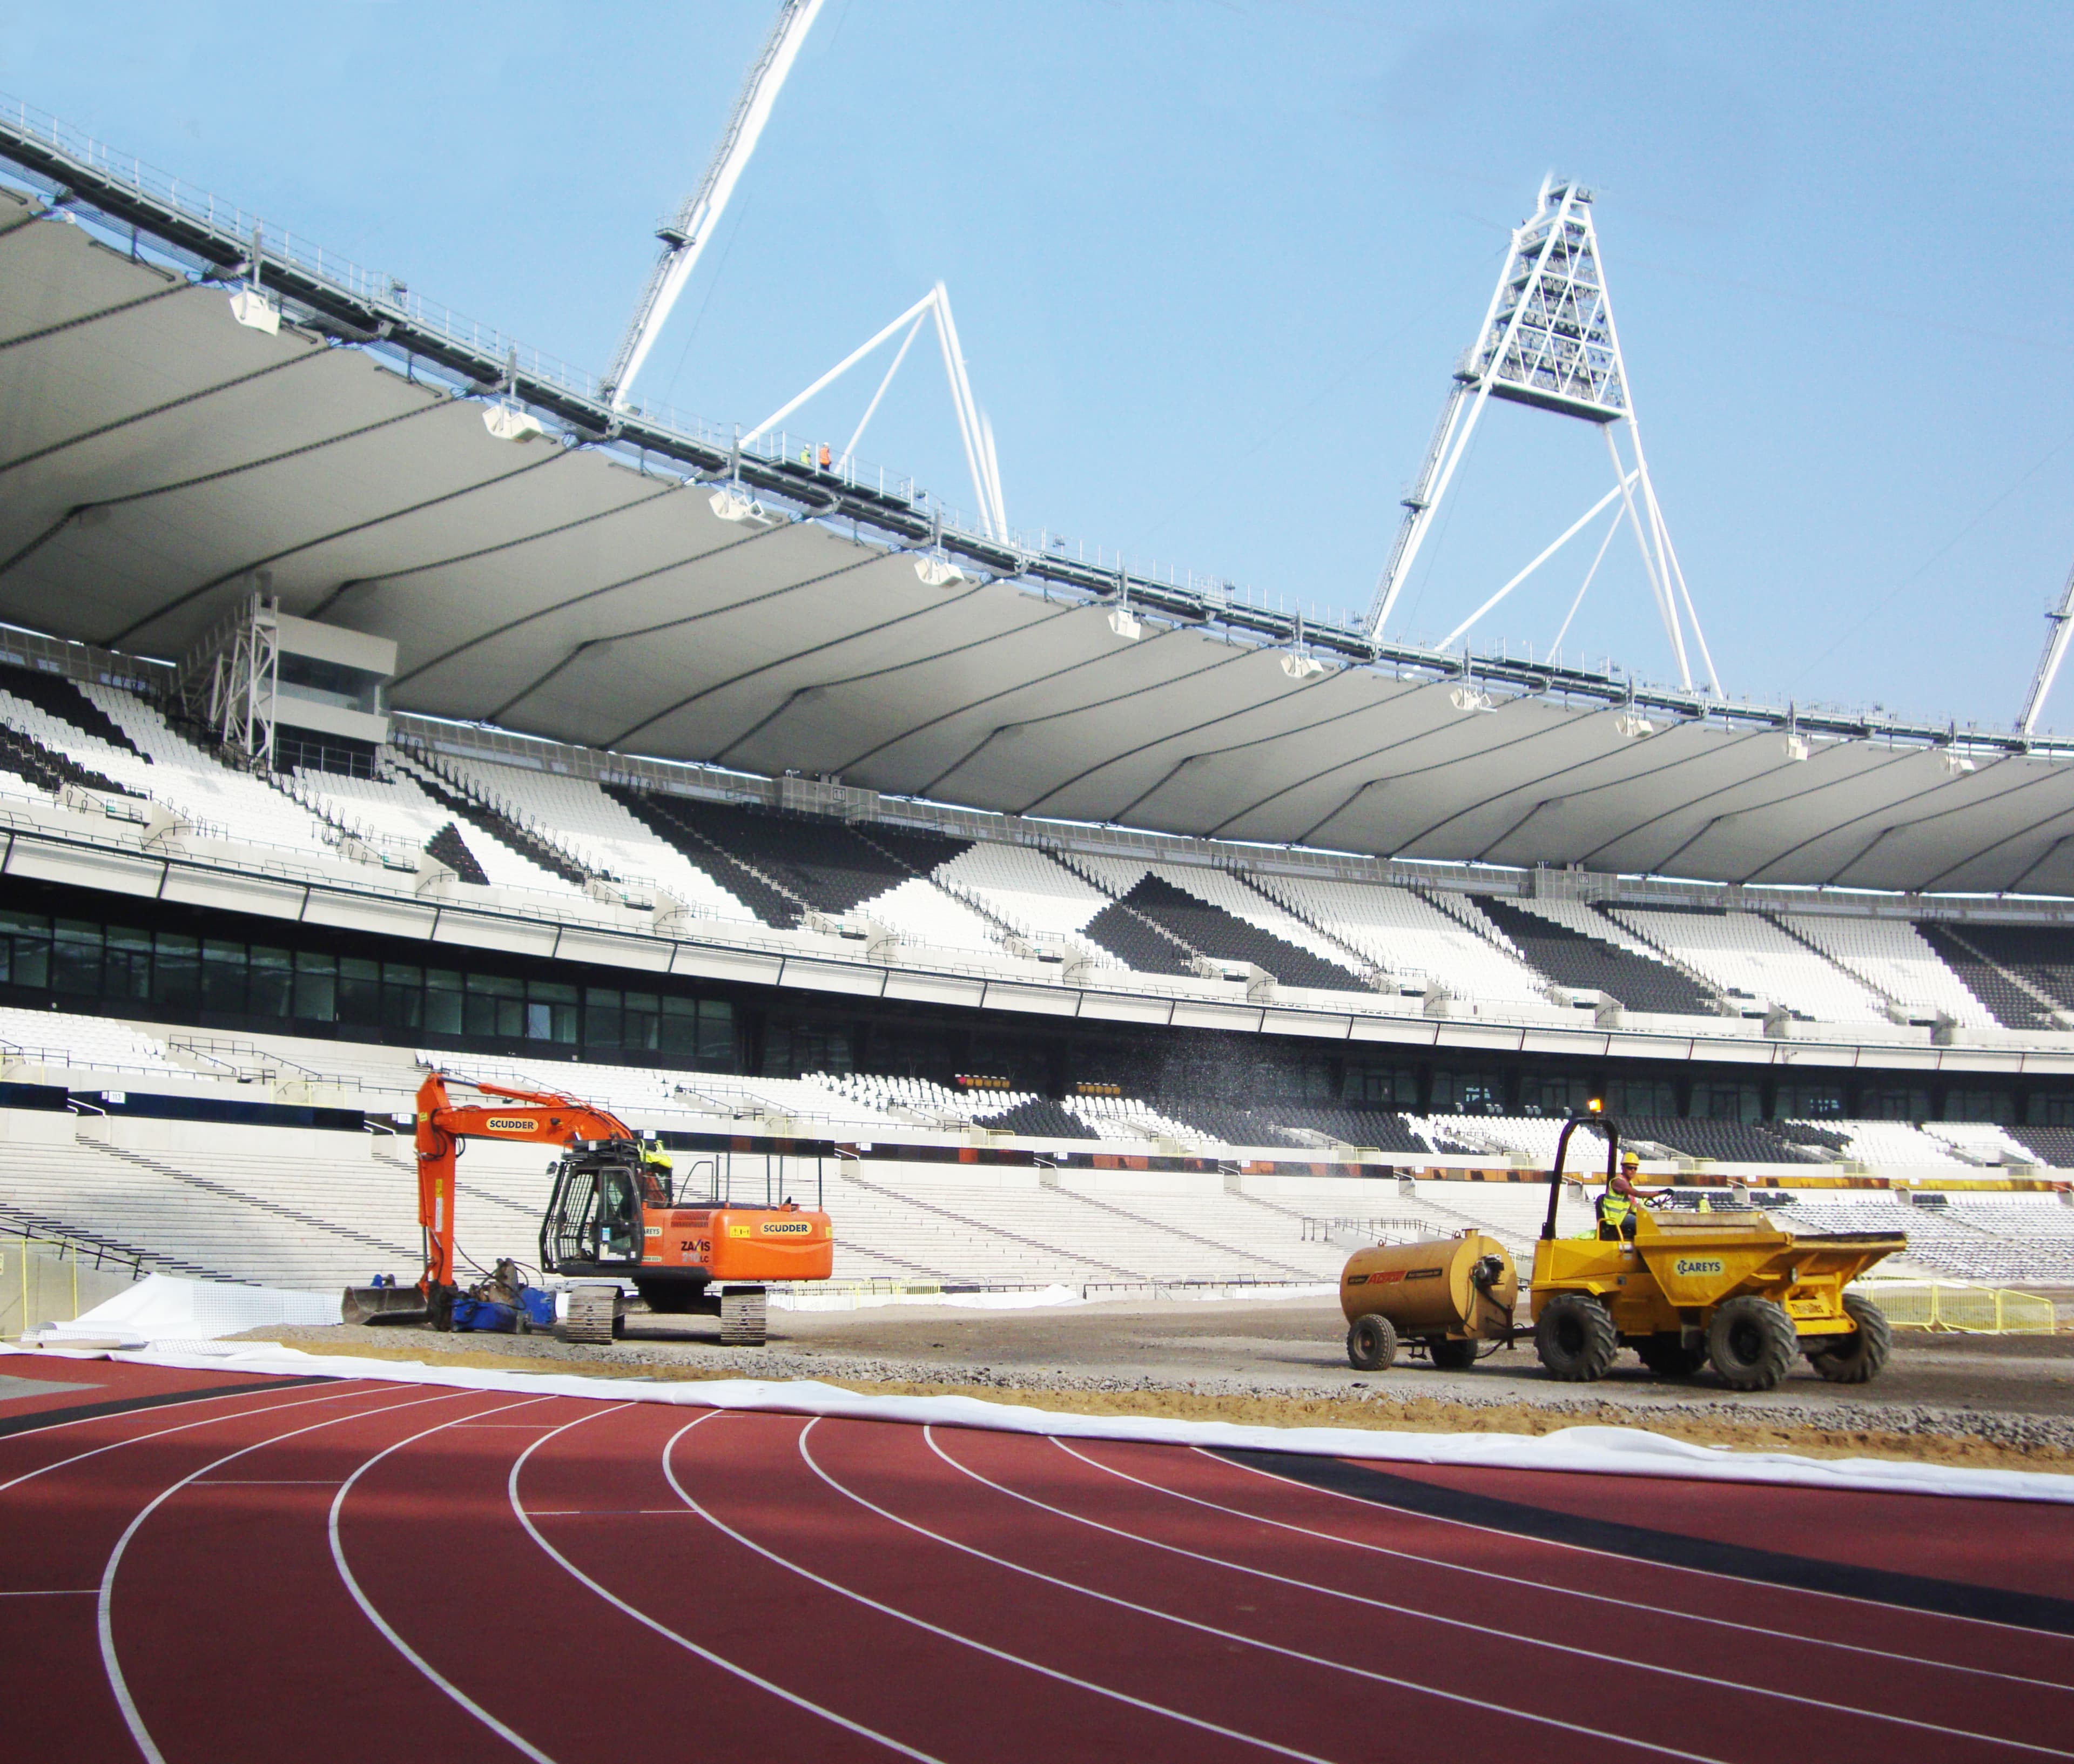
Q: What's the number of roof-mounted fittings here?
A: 10